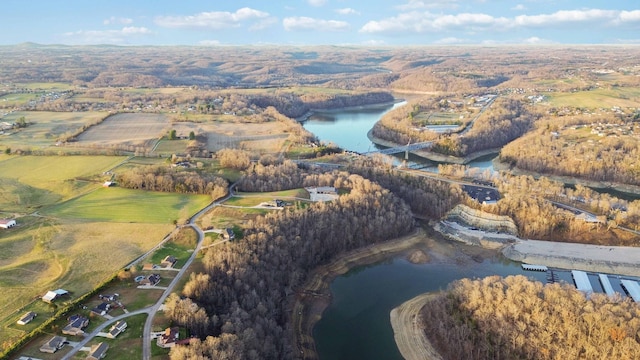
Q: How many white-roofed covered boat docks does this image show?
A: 4